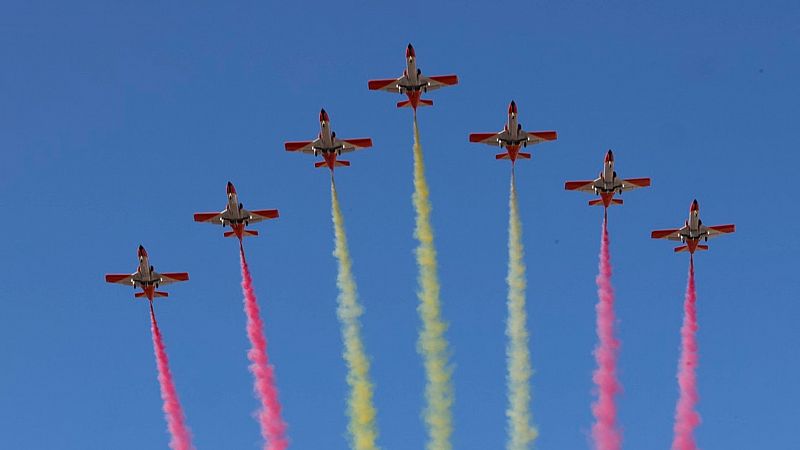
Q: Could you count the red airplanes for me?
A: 7